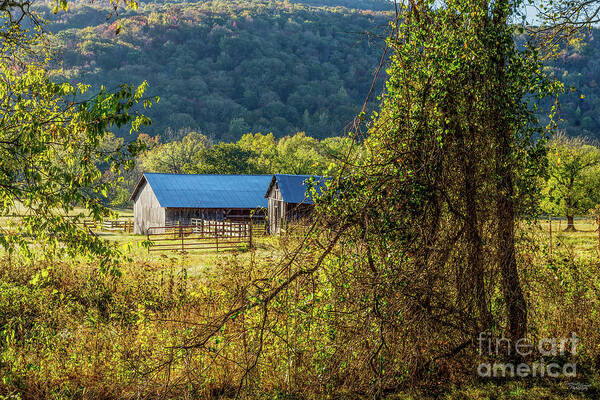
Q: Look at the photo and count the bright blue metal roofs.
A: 2